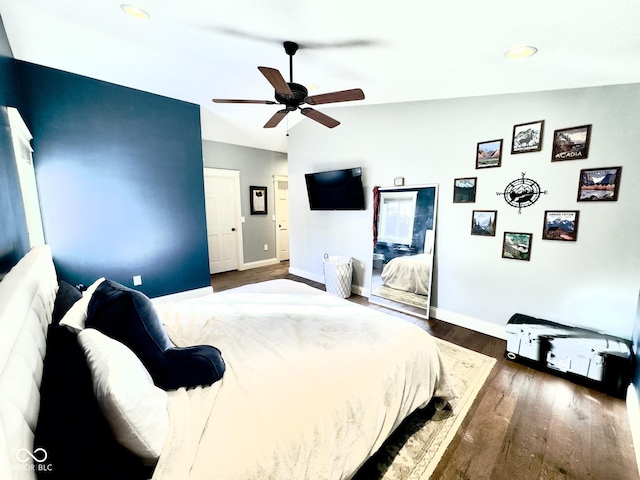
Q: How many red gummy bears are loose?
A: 0